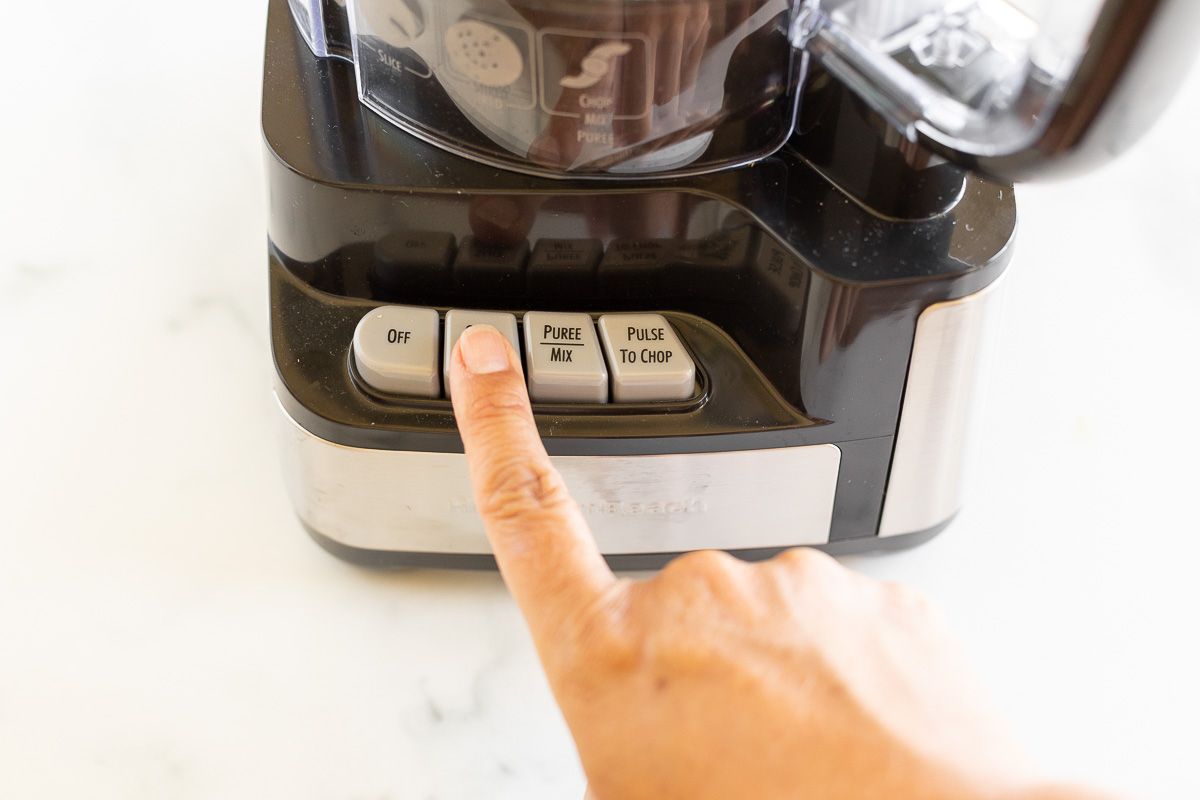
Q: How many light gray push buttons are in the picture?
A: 4